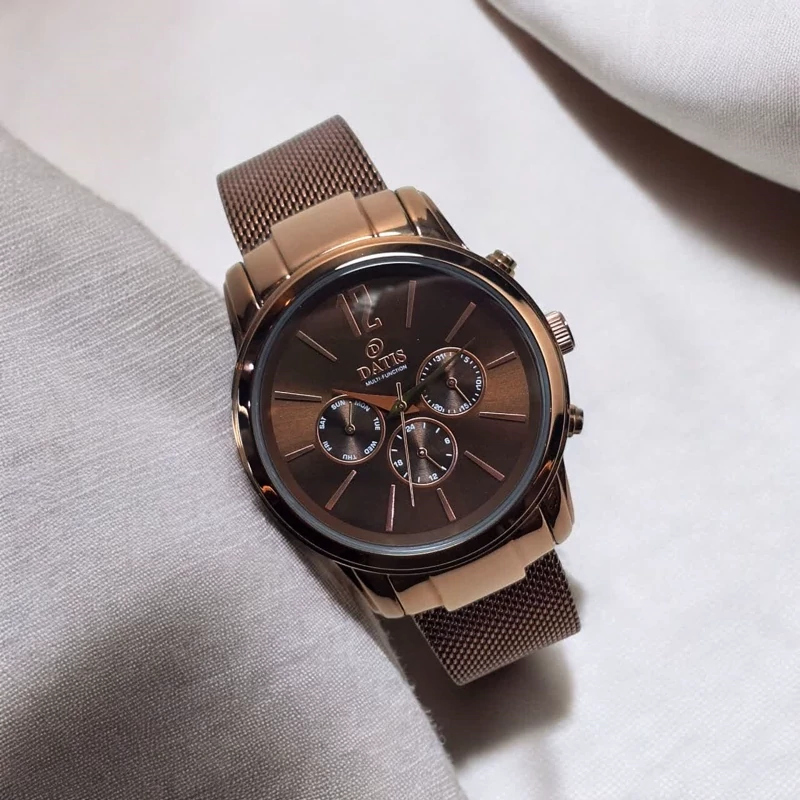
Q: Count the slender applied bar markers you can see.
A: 11